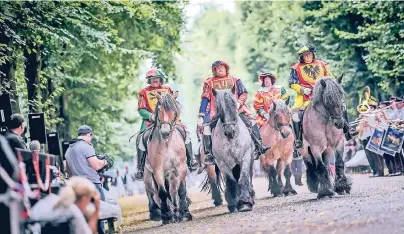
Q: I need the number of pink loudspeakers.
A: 0